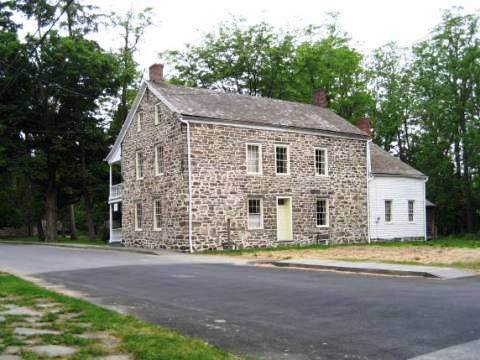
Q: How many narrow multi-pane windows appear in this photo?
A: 13